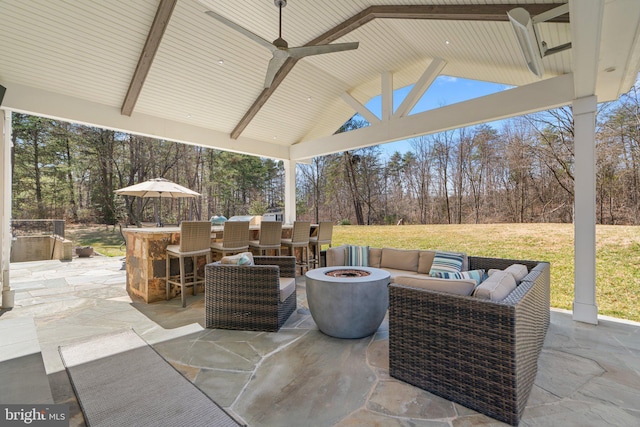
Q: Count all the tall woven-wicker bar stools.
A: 5